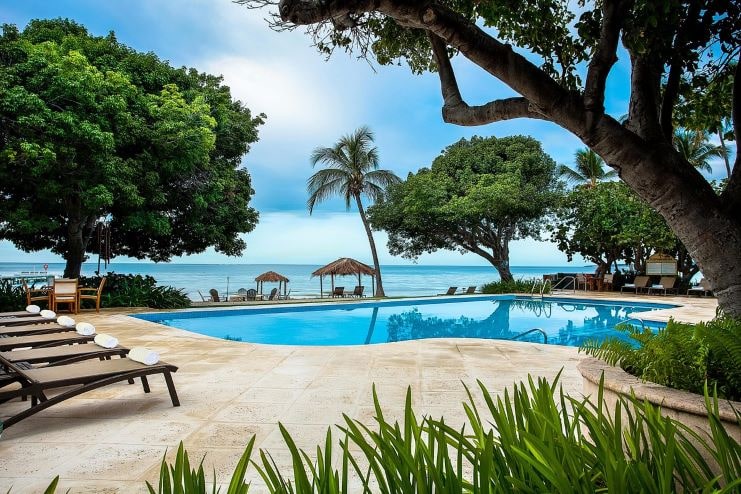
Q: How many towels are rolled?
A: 6